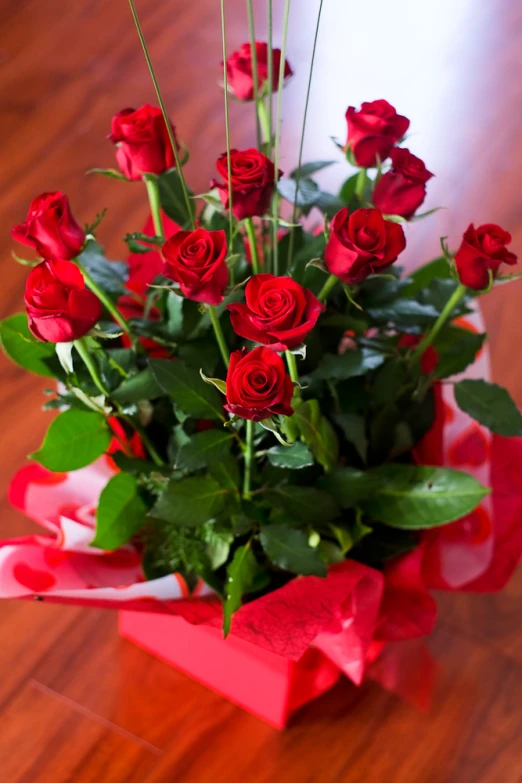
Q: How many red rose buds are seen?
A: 12